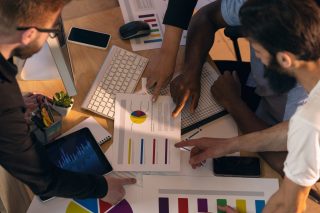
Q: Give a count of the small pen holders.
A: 1